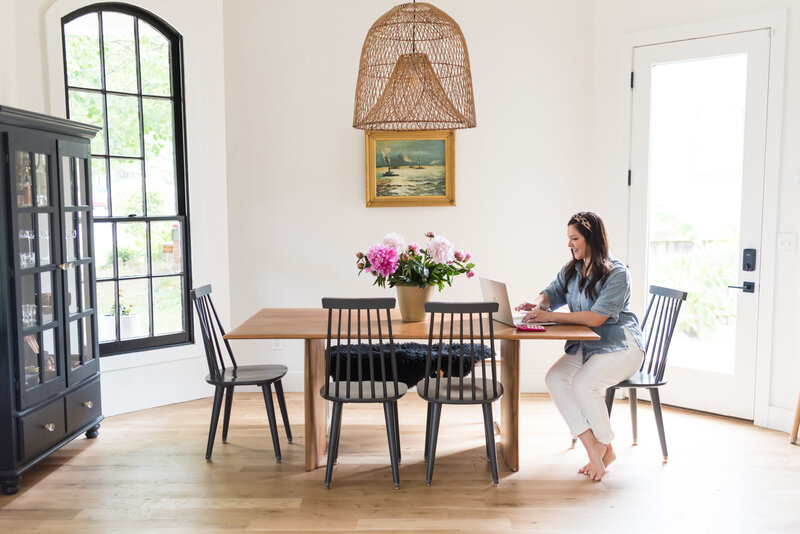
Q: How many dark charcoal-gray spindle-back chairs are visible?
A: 4